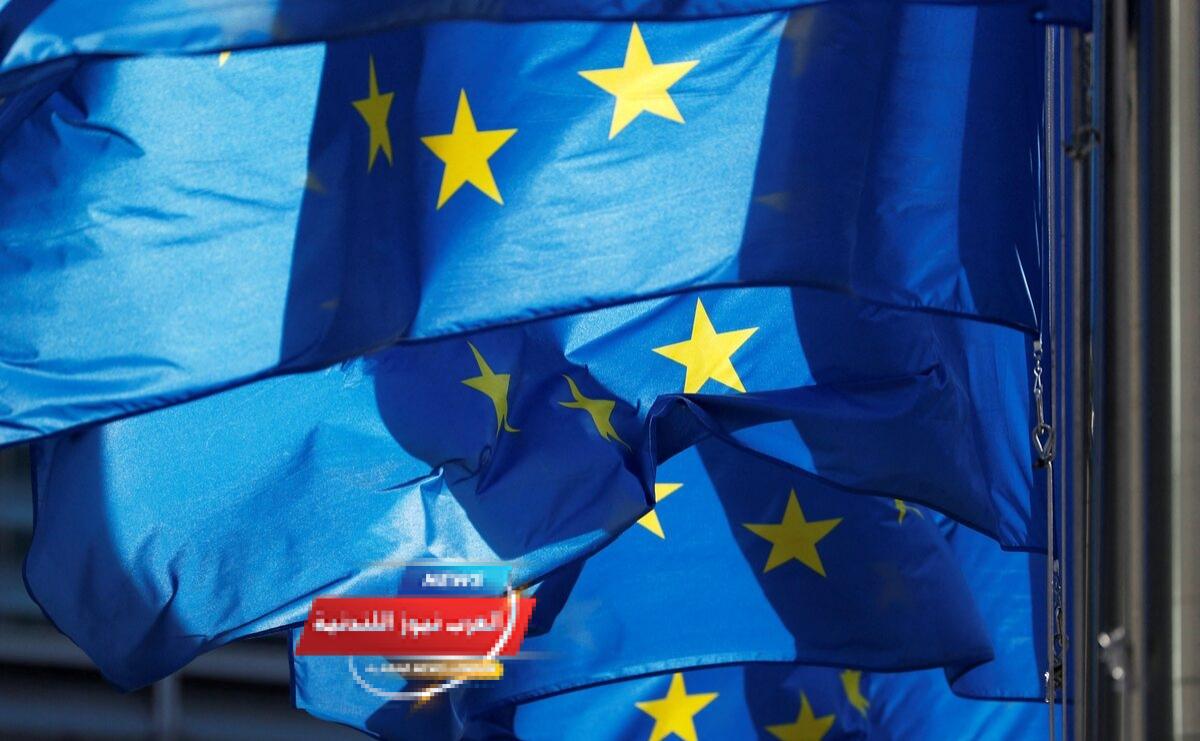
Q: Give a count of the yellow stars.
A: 13